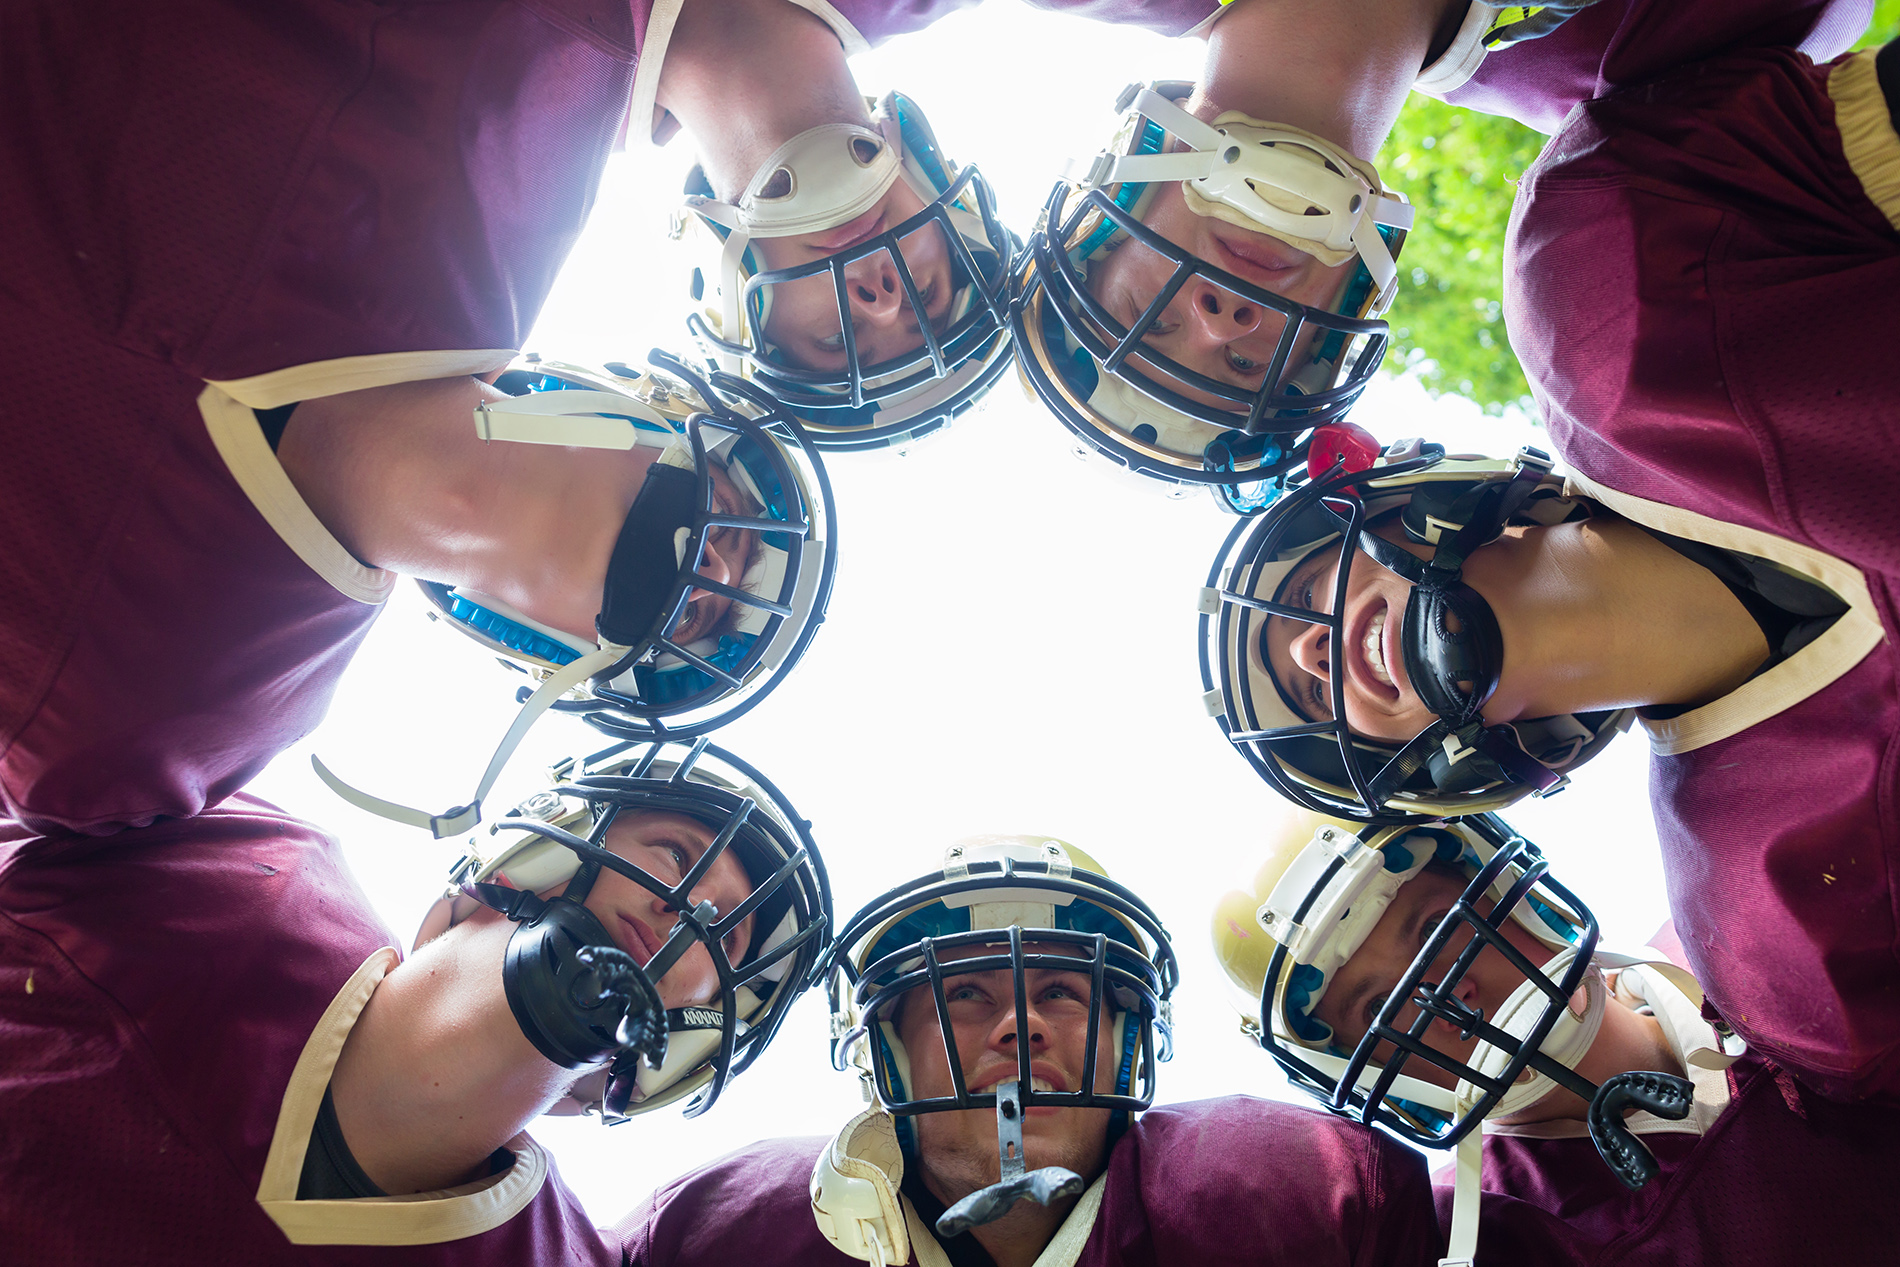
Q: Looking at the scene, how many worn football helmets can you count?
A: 7